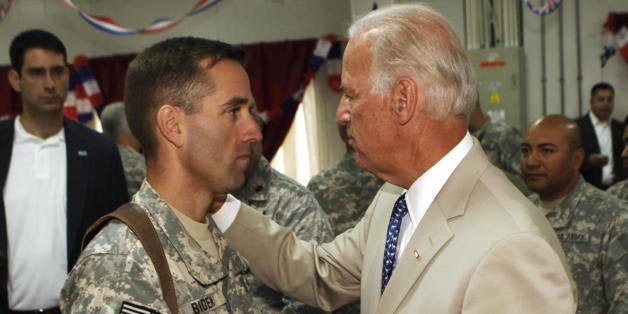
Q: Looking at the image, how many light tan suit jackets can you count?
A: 1